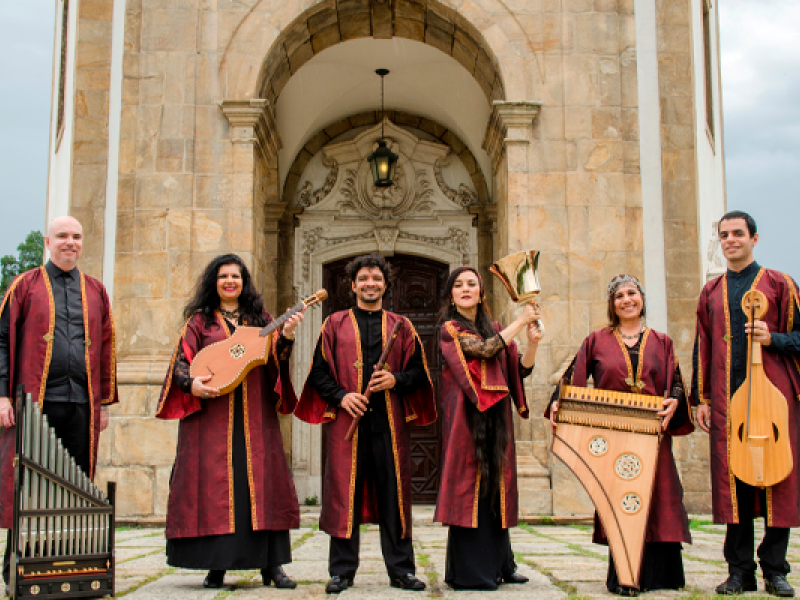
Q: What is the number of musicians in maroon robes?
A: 6